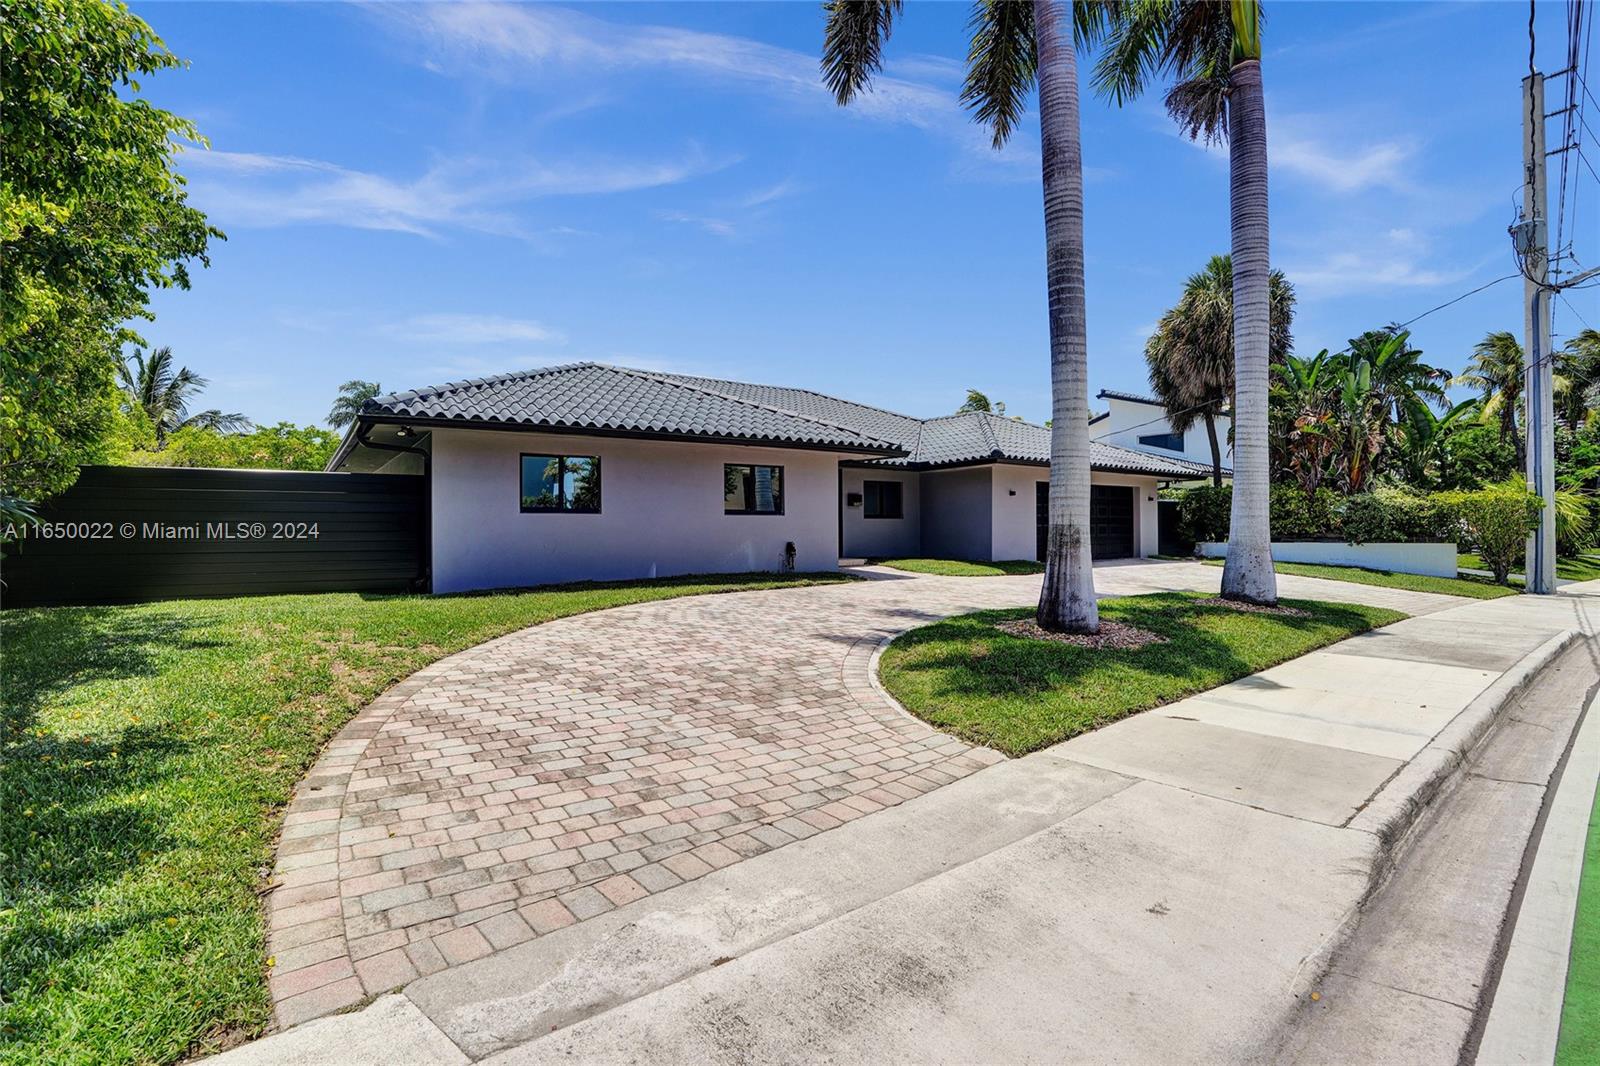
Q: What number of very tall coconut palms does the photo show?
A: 2